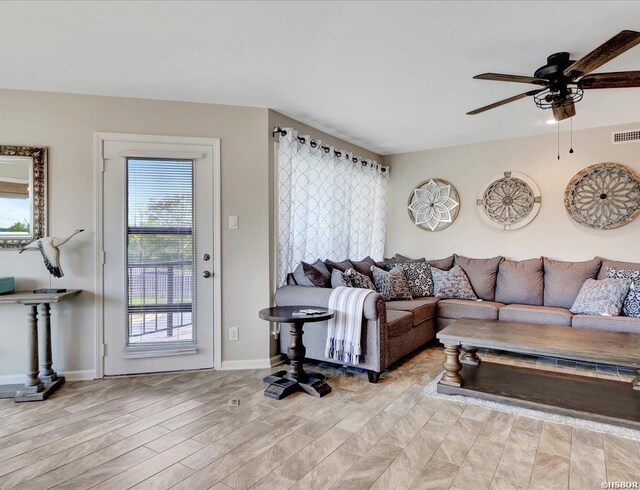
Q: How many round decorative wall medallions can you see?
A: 3